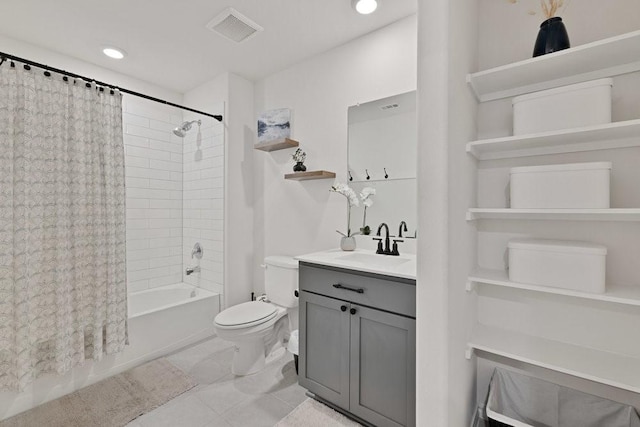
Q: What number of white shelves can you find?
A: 5